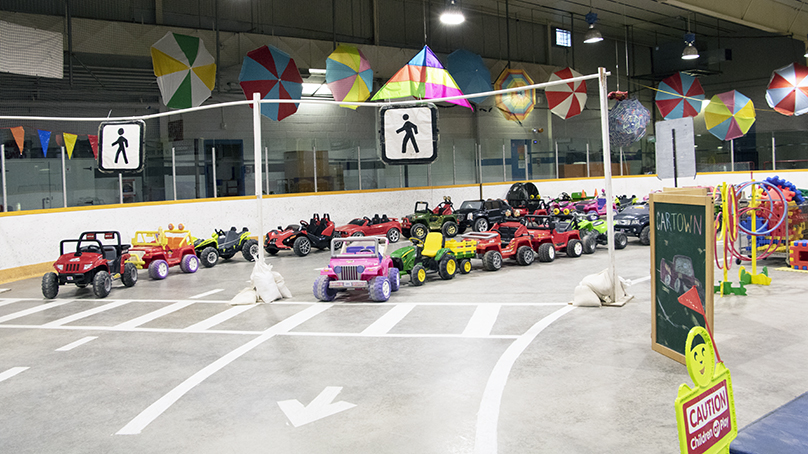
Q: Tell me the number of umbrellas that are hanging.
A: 10